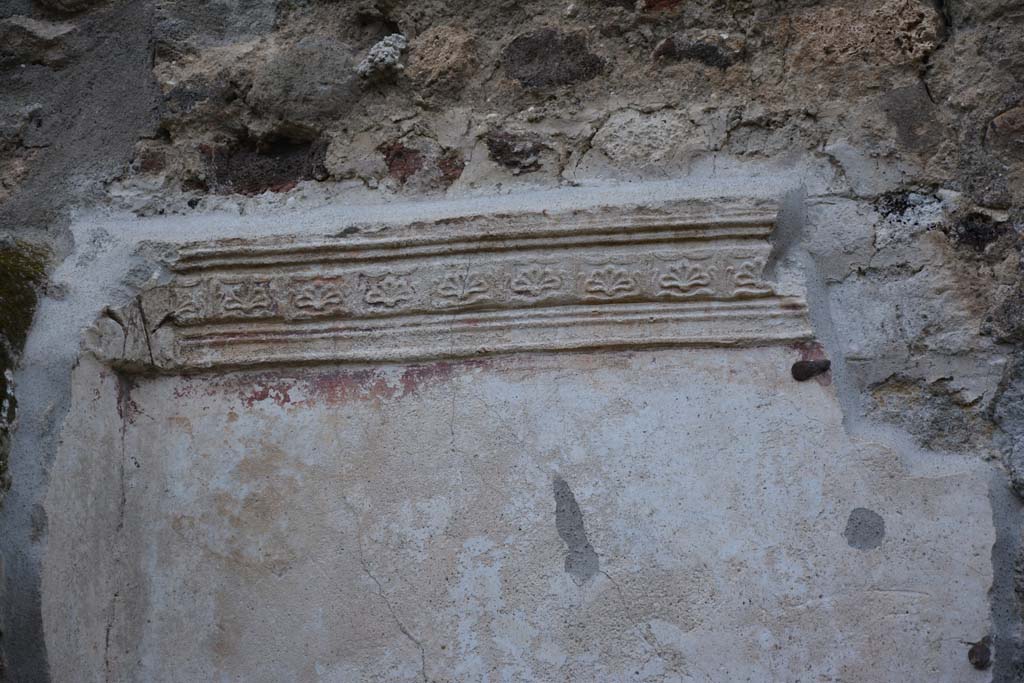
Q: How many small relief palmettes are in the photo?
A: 9